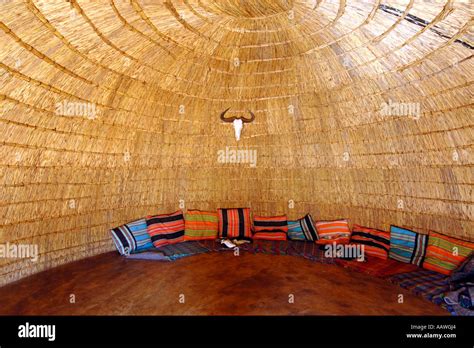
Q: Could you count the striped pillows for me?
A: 10